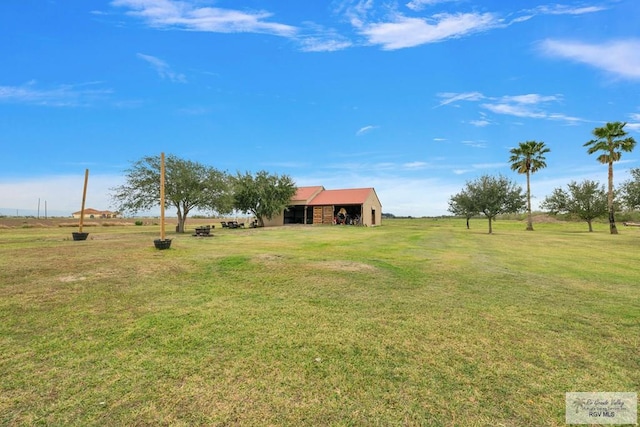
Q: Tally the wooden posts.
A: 2